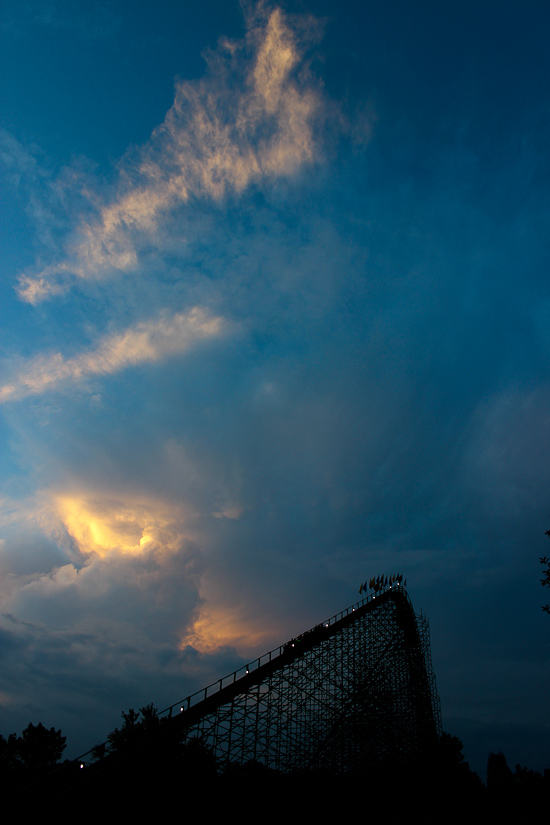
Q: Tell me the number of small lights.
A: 9